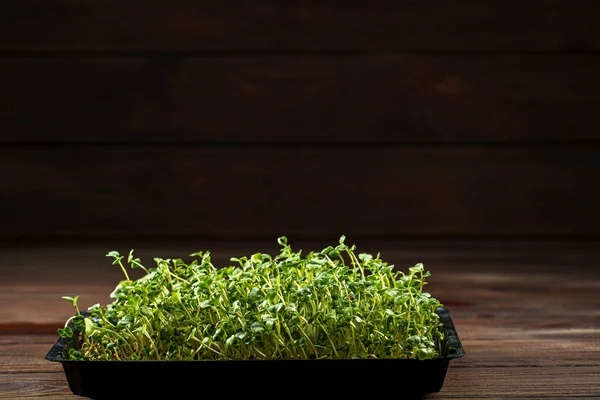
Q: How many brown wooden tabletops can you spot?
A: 1